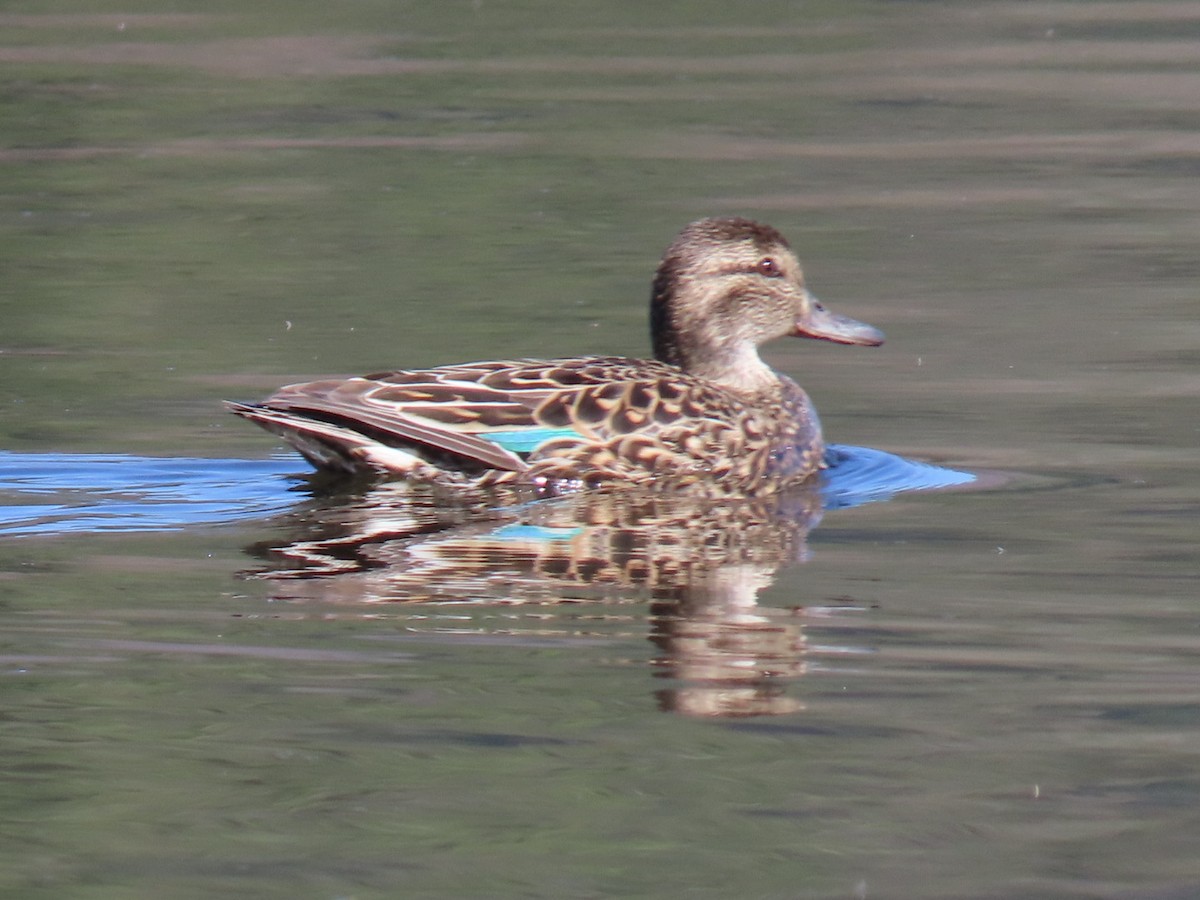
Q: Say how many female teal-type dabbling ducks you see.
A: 1